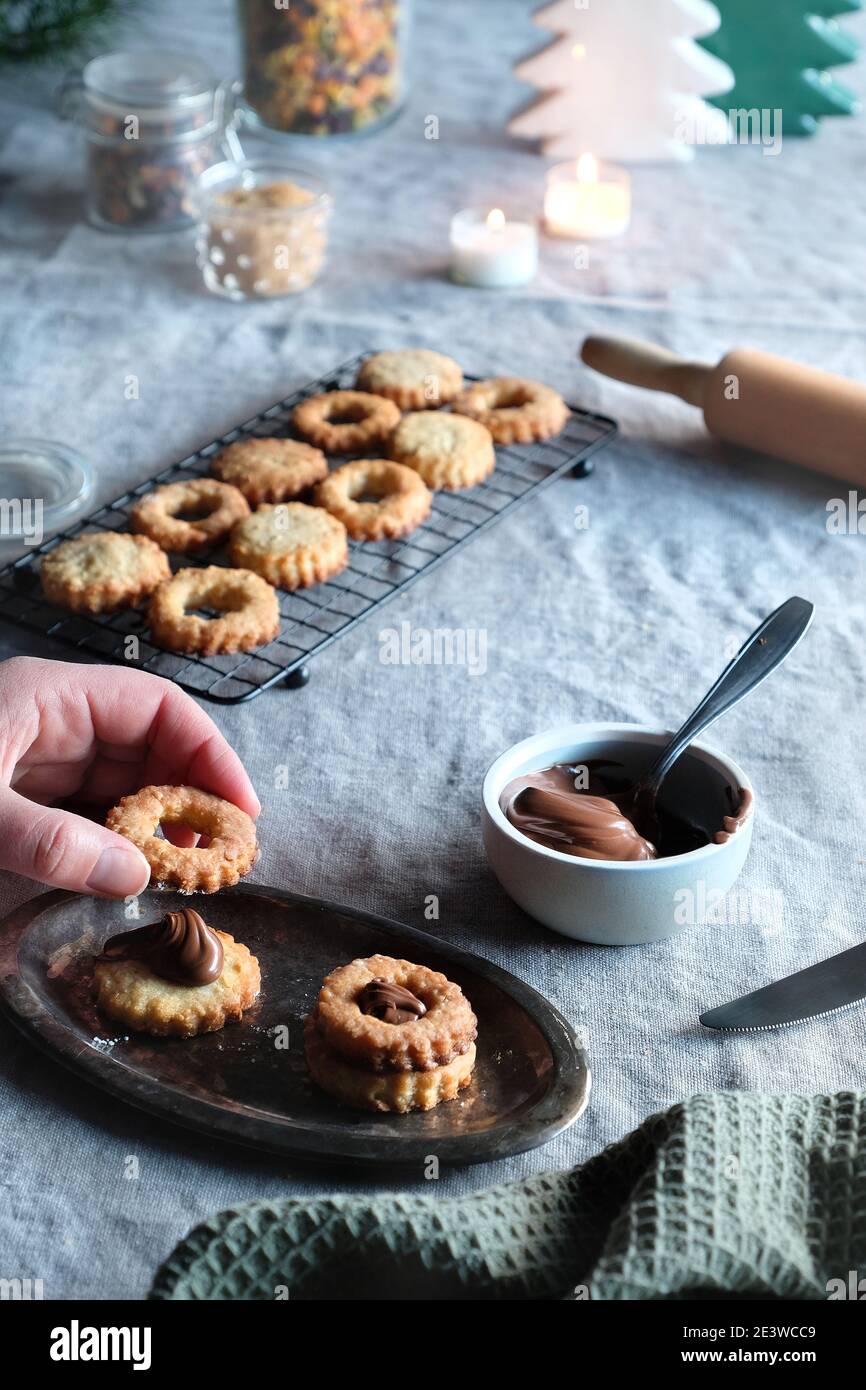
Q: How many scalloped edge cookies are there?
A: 14